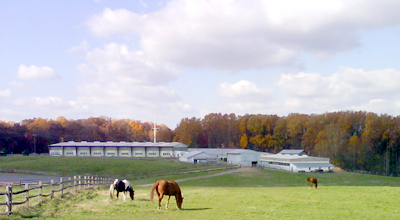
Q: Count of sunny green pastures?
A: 1